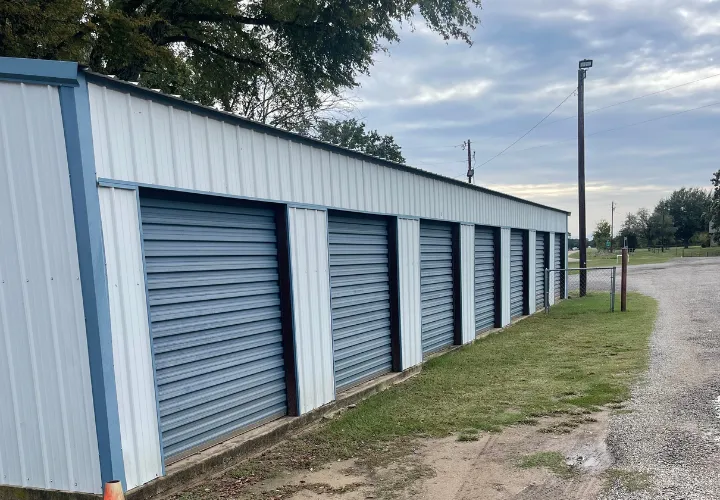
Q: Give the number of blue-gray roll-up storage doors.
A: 7